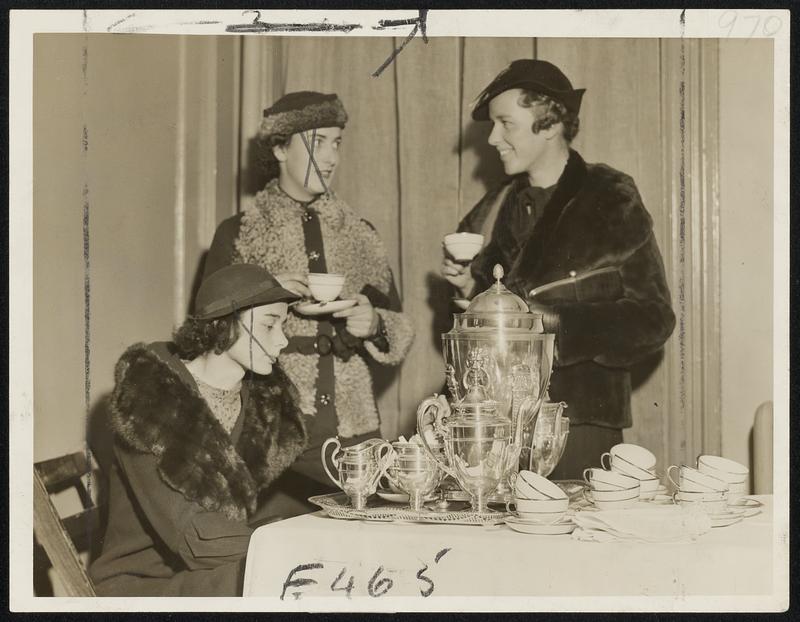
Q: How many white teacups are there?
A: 12